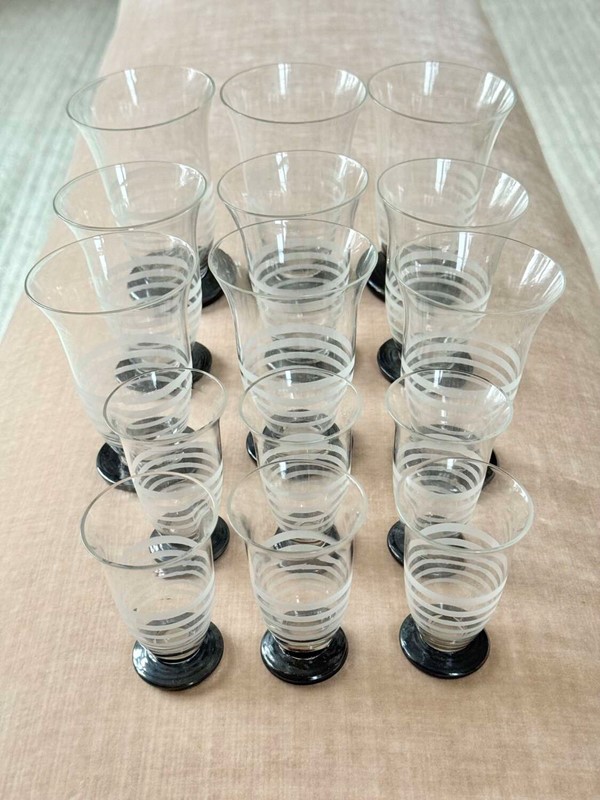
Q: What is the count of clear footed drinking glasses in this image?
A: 15